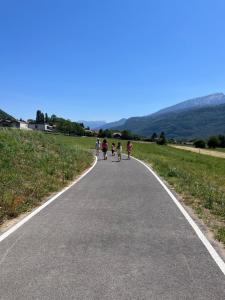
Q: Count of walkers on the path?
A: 5